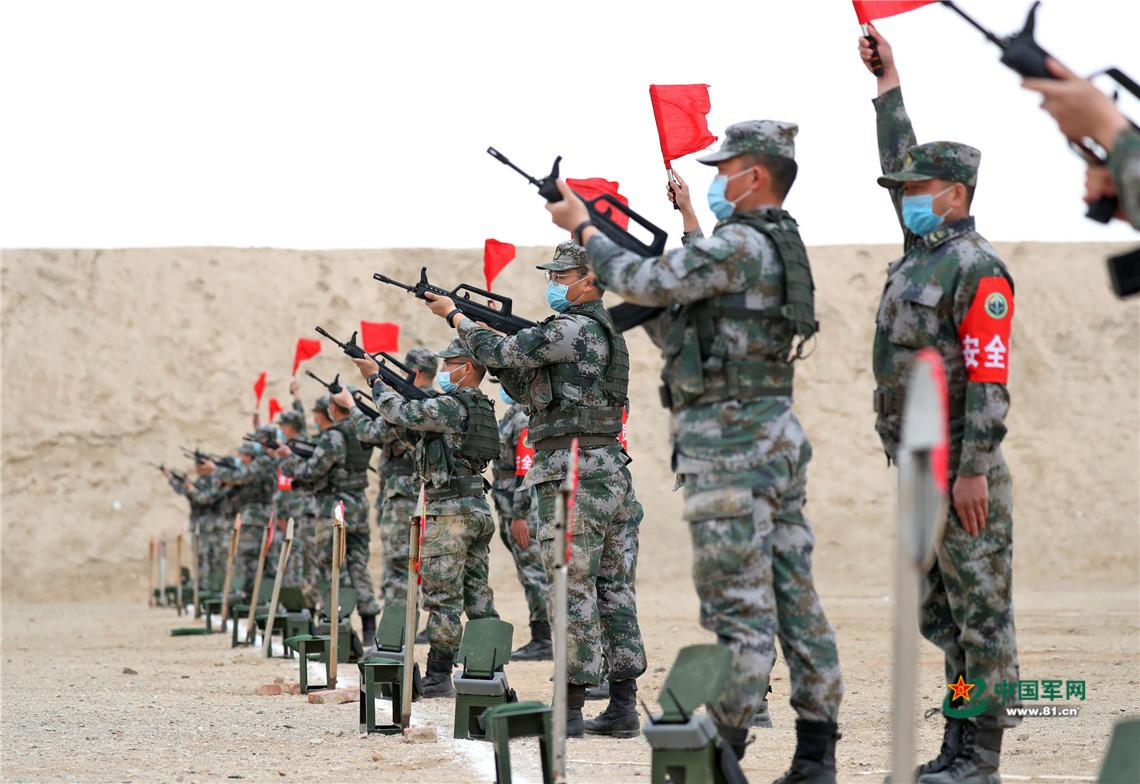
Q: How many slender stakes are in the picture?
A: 11